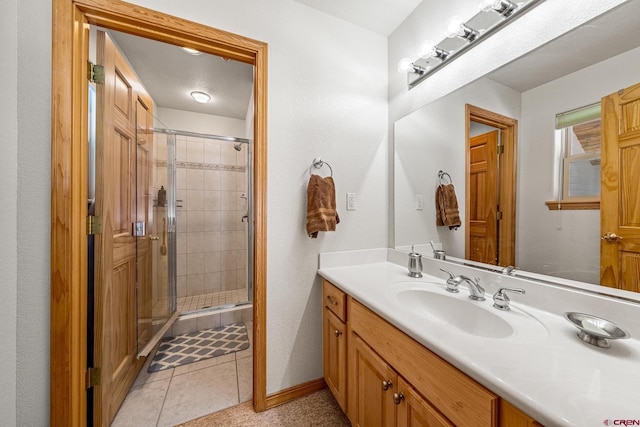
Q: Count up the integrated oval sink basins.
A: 1